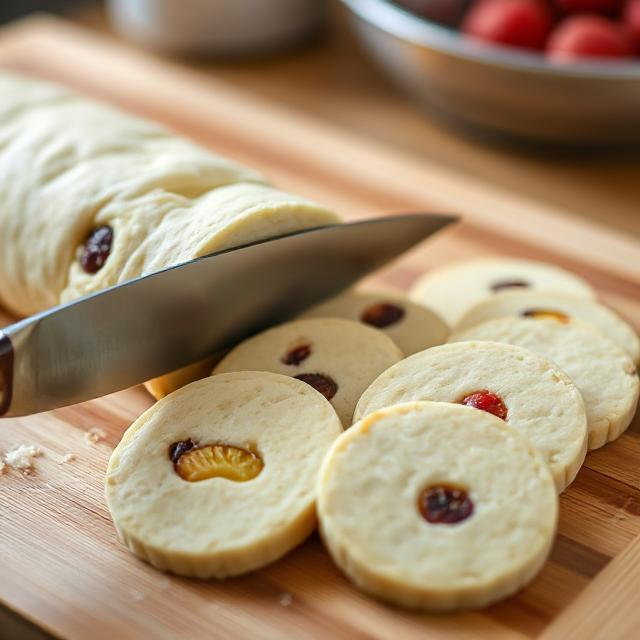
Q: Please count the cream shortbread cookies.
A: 8